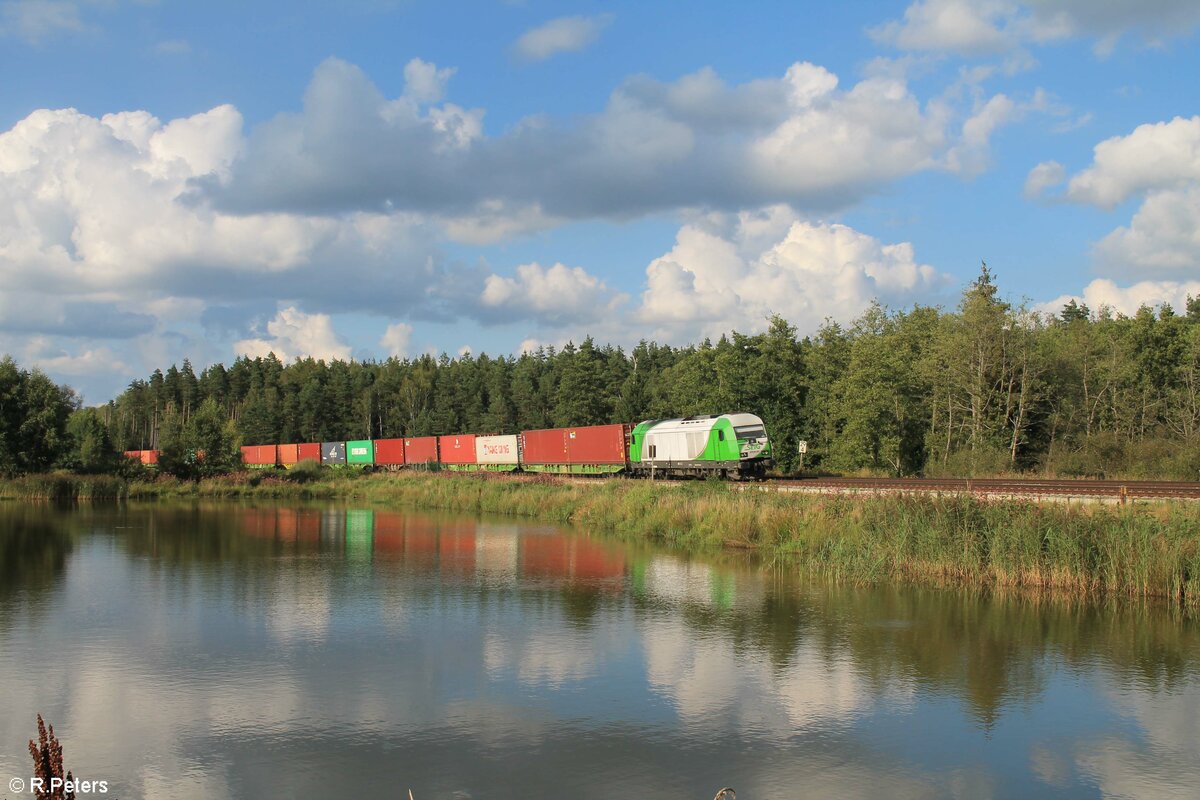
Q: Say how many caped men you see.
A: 0